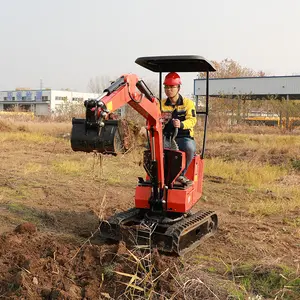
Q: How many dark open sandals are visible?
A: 0